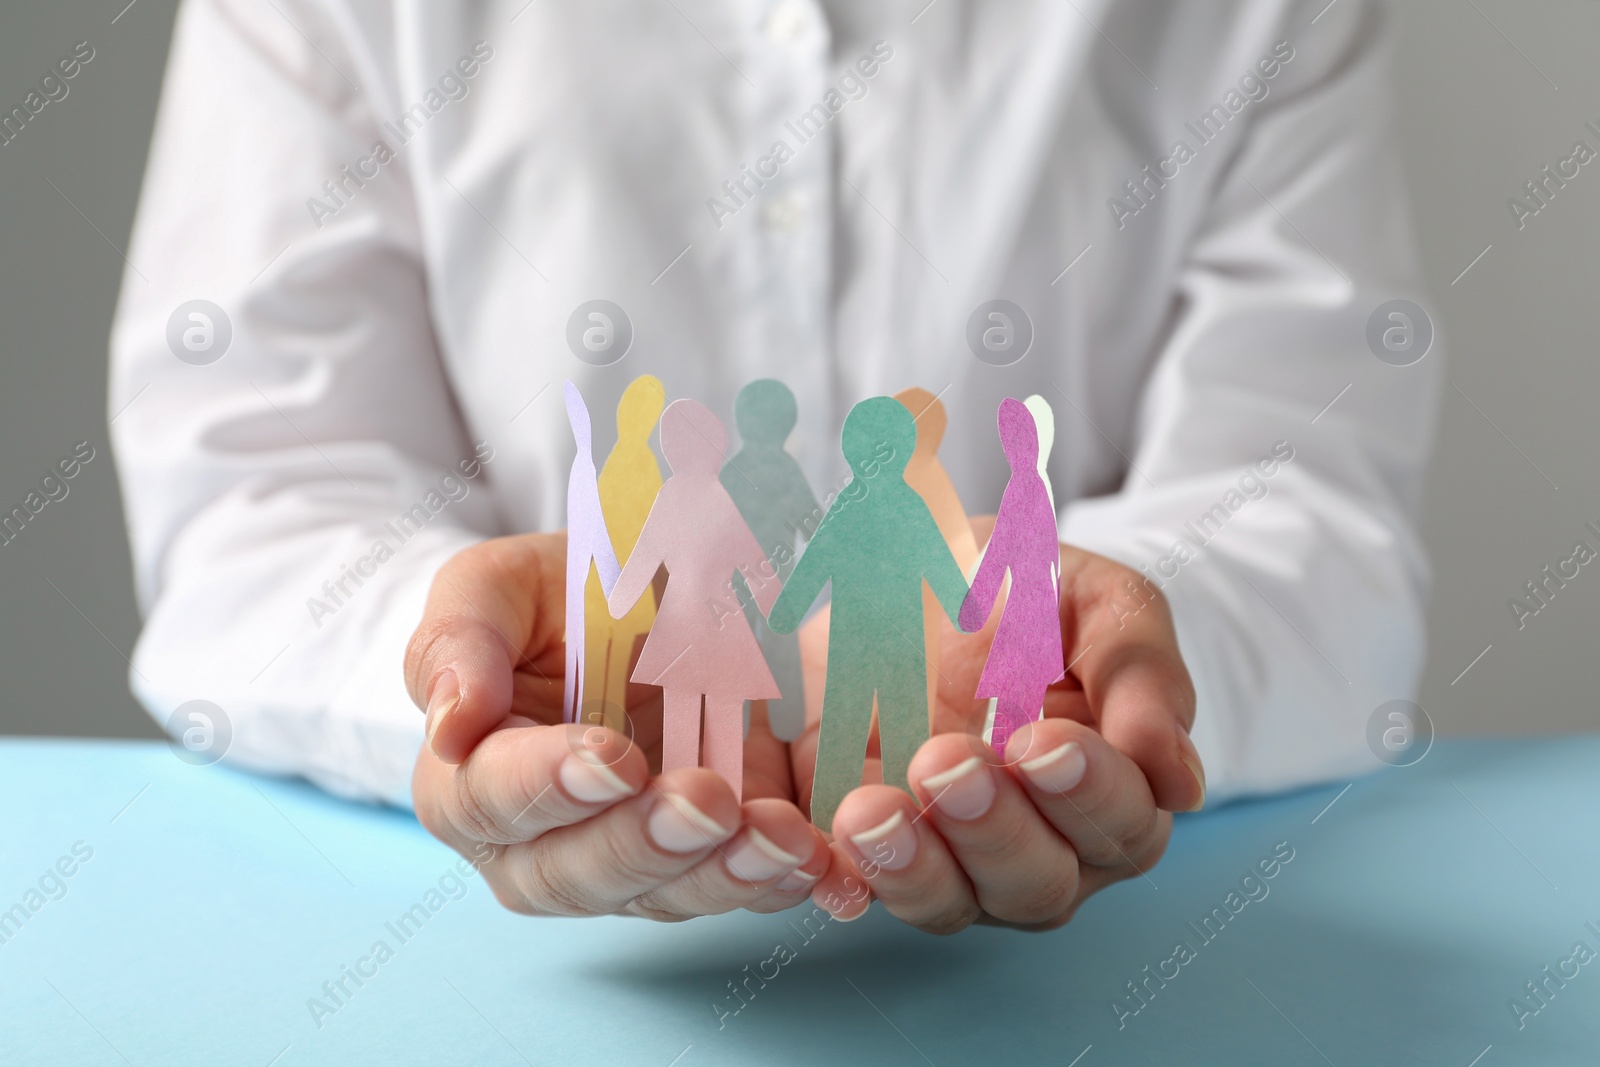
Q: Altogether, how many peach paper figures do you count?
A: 1